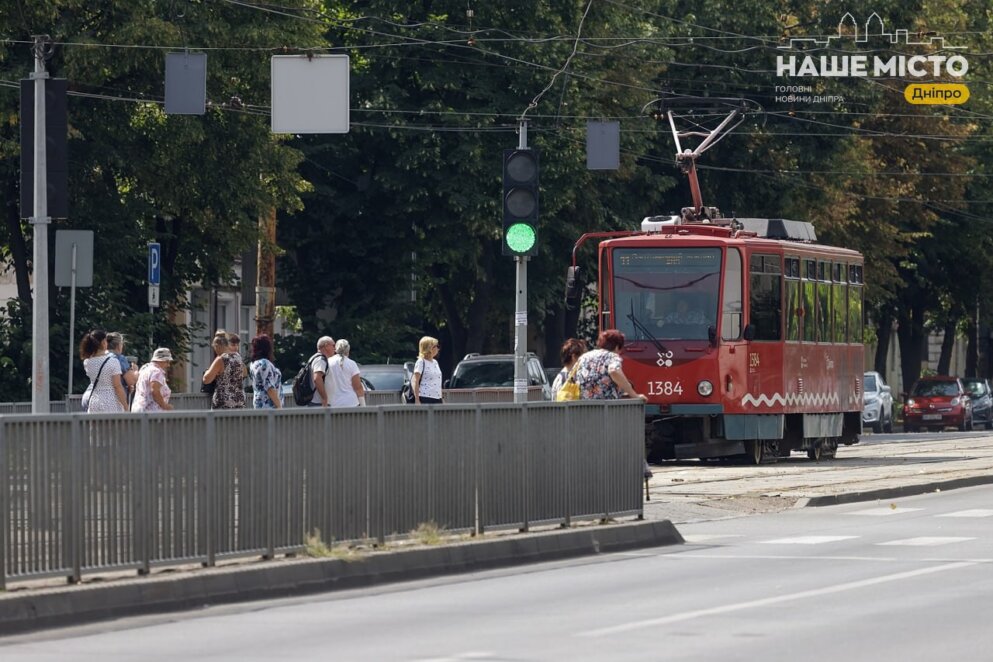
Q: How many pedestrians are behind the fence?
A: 11